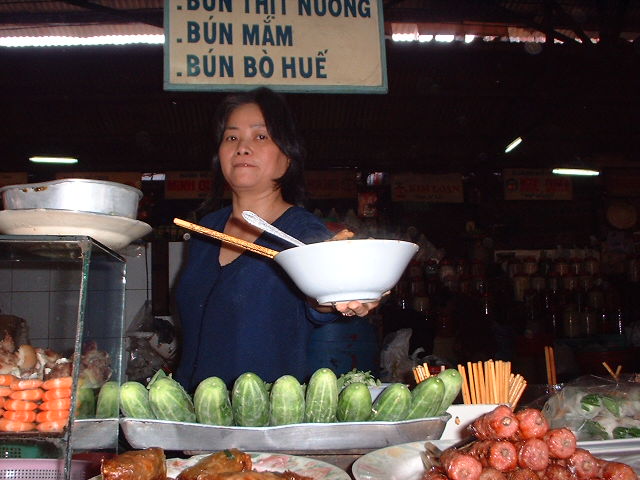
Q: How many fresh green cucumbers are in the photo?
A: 10